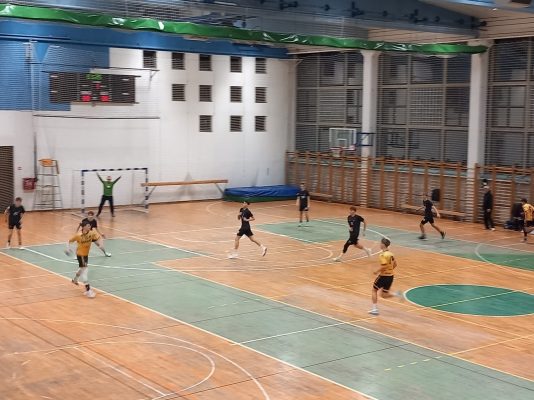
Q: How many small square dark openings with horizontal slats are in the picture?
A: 12